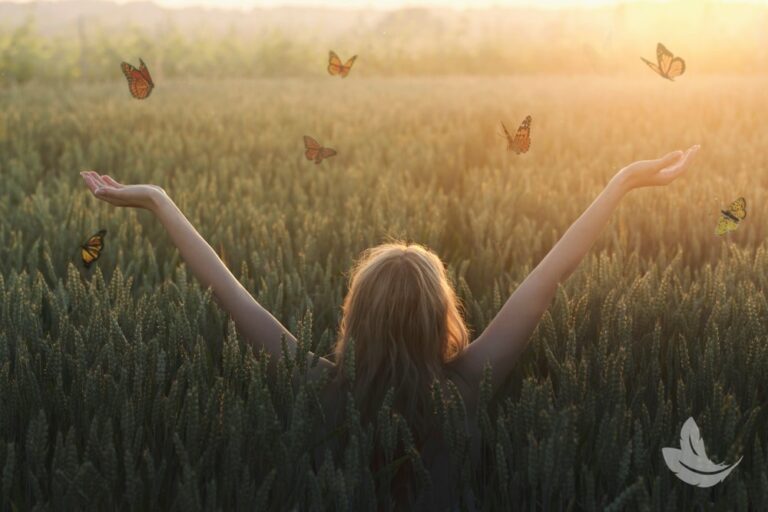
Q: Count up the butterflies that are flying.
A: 7